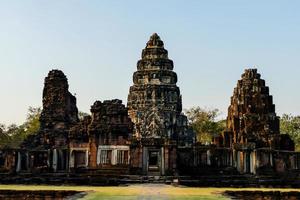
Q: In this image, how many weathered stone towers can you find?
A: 3